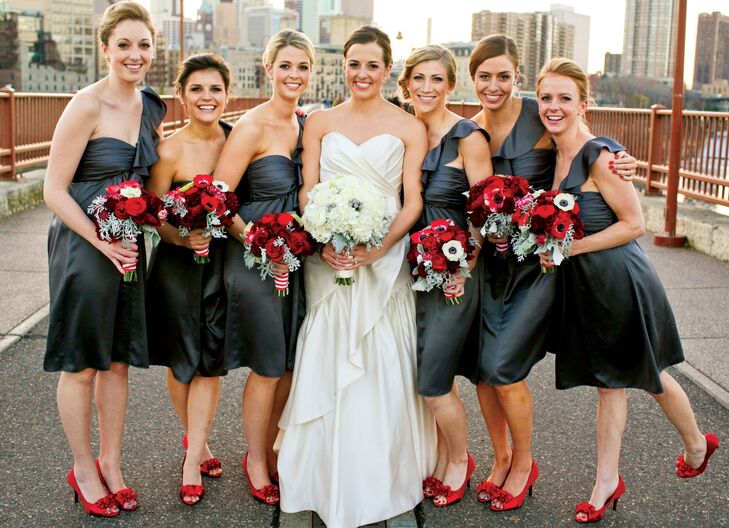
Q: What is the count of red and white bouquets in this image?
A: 6